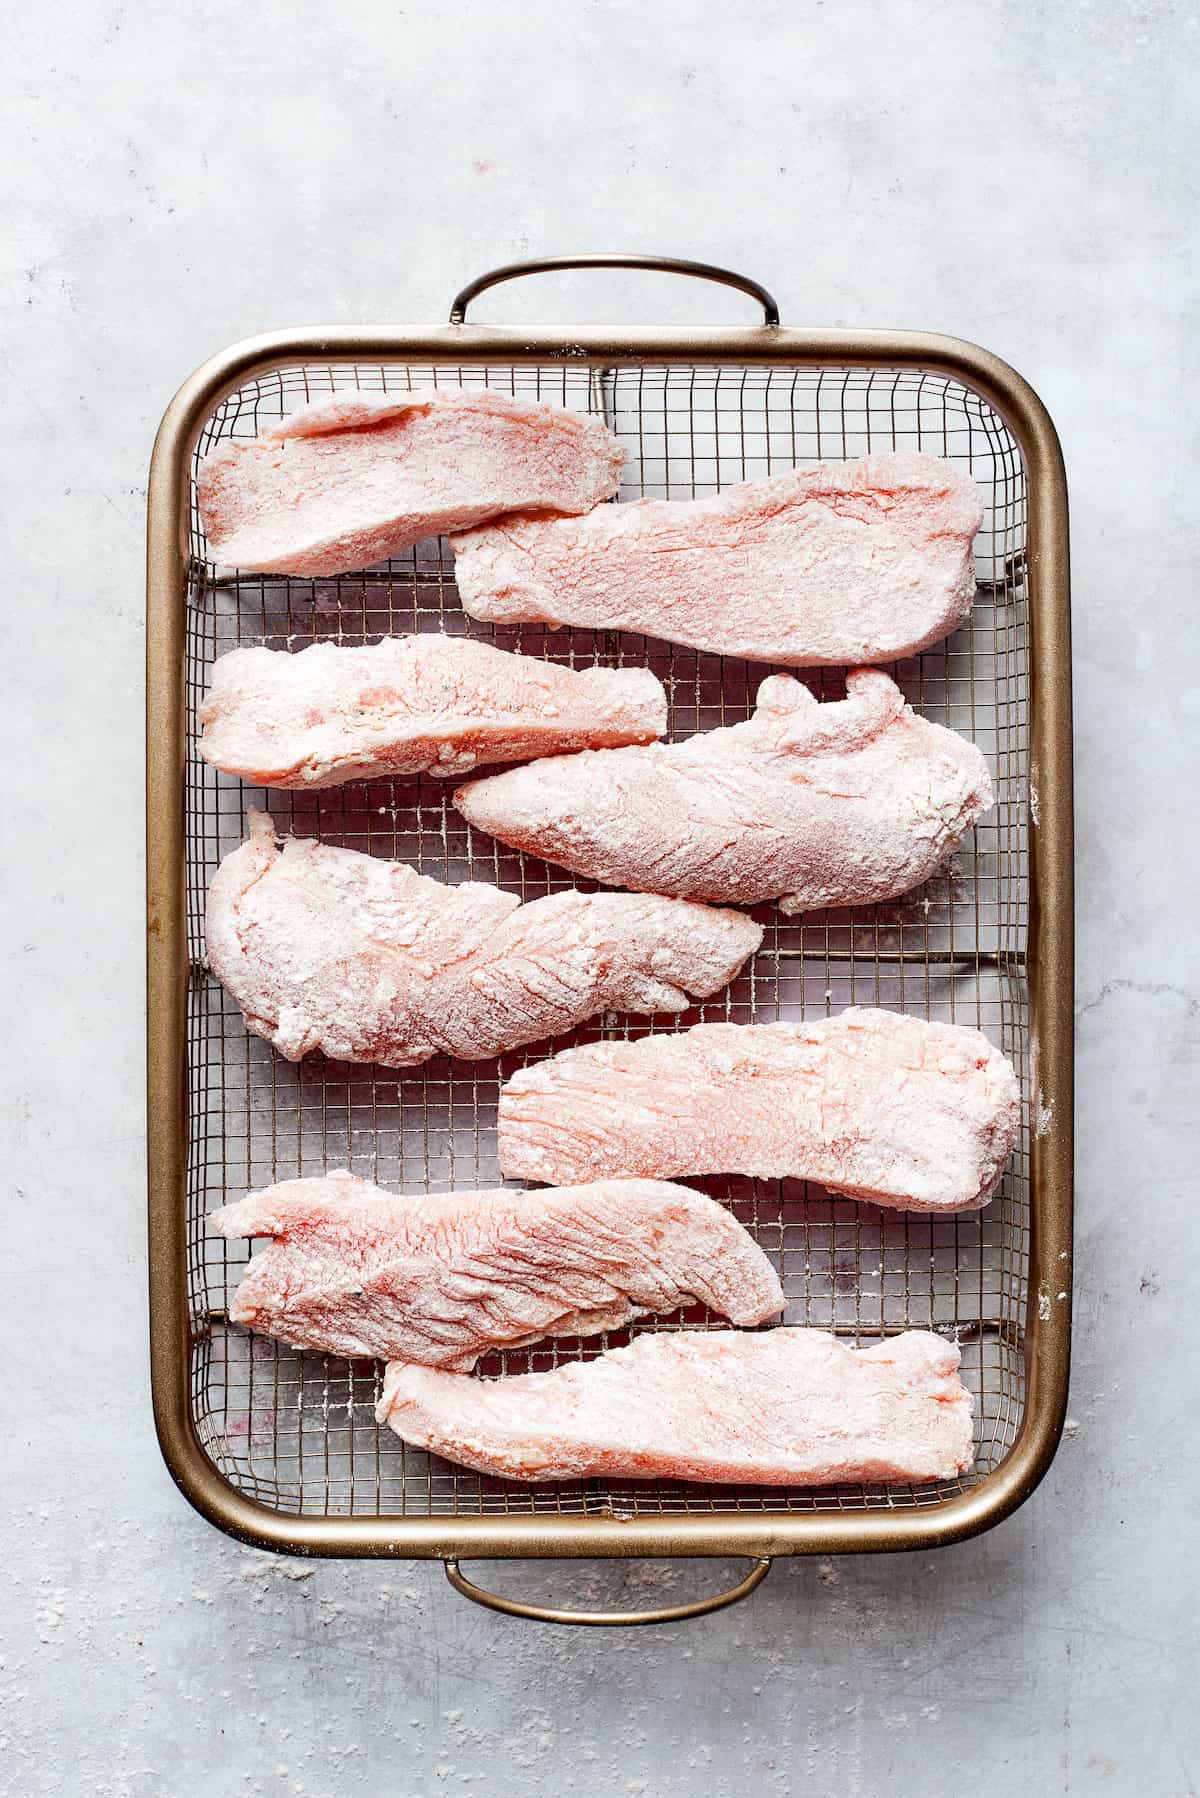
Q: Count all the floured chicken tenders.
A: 8